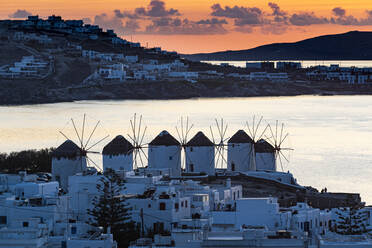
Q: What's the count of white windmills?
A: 6